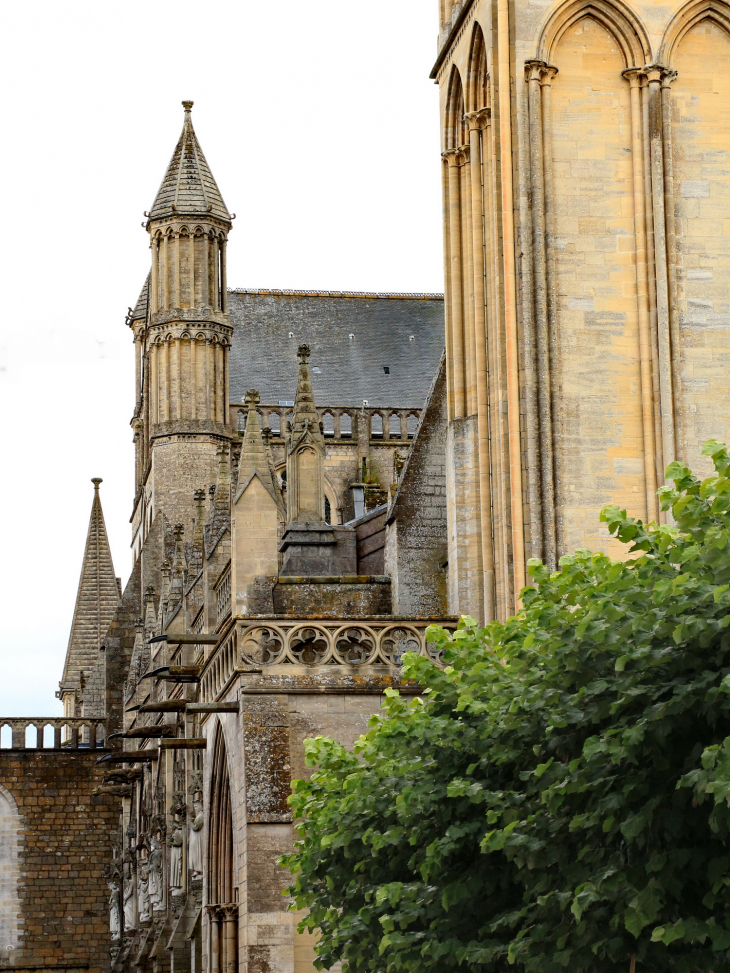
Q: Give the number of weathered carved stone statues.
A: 6